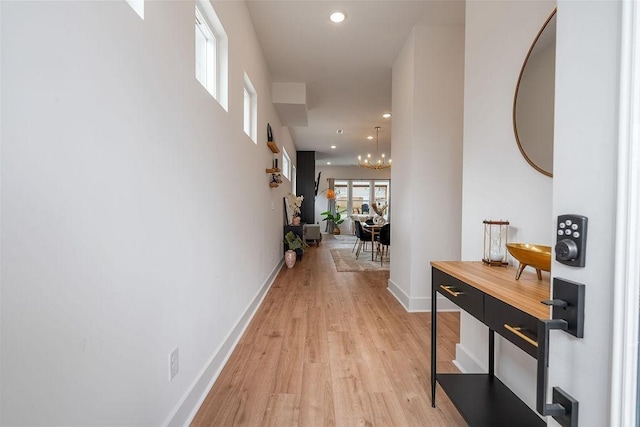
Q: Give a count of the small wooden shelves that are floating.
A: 3